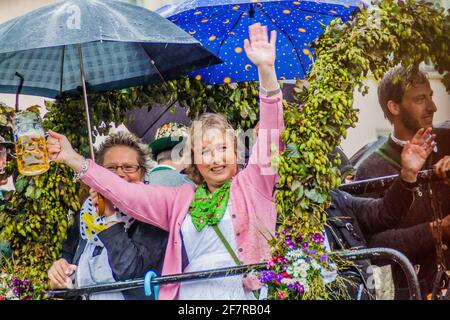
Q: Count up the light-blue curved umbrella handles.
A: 1